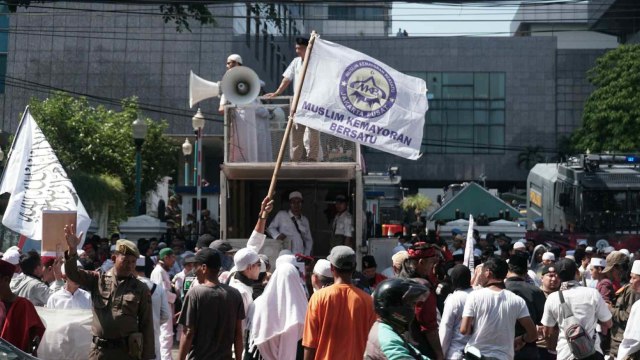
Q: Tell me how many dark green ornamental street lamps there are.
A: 3